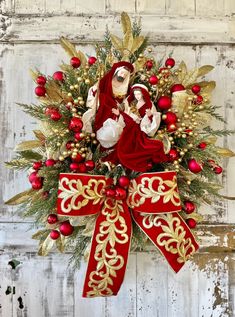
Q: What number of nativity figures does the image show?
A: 2